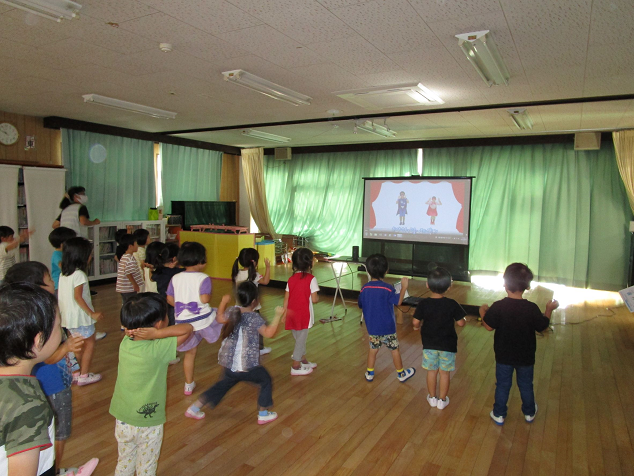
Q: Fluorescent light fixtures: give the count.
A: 7